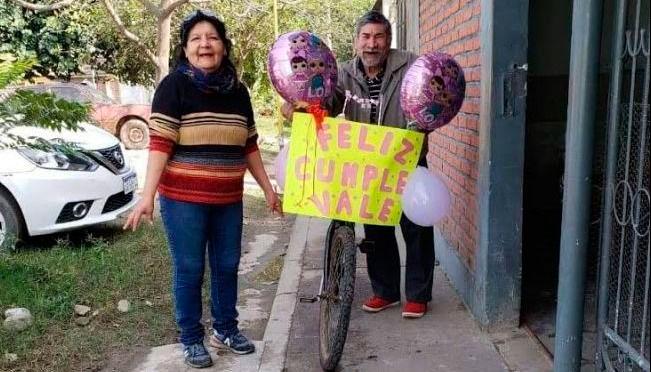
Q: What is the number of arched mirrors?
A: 0